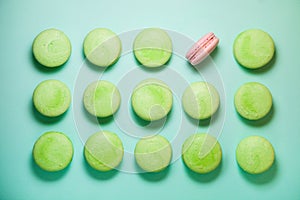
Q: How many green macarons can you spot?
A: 14